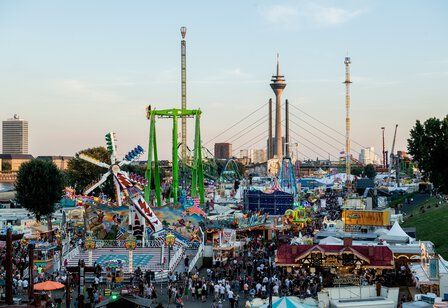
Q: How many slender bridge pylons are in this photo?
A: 2